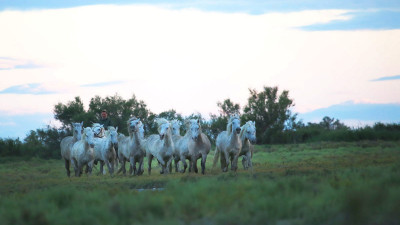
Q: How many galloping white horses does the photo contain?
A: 11